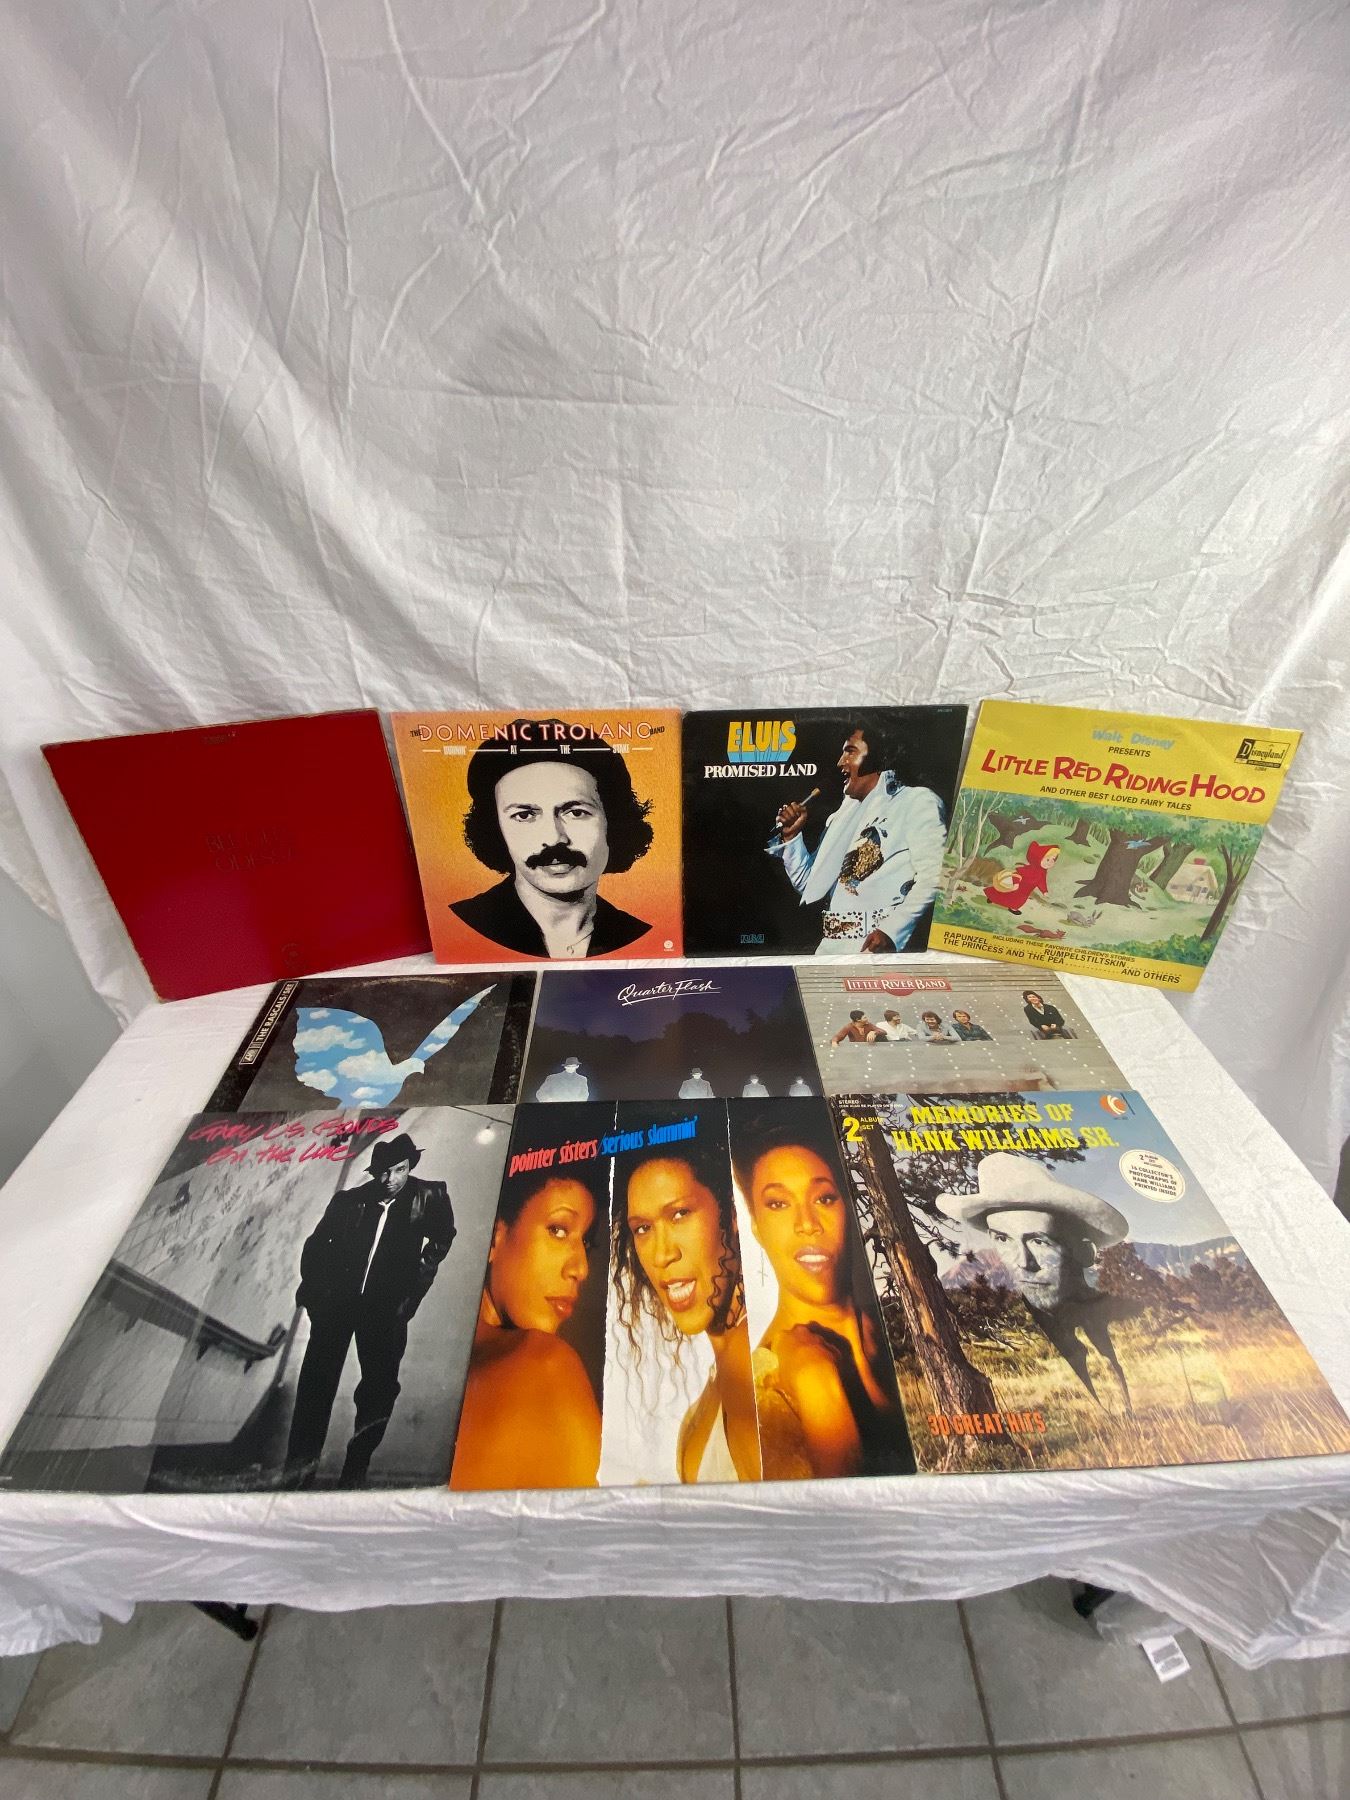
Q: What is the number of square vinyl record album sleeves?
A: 10